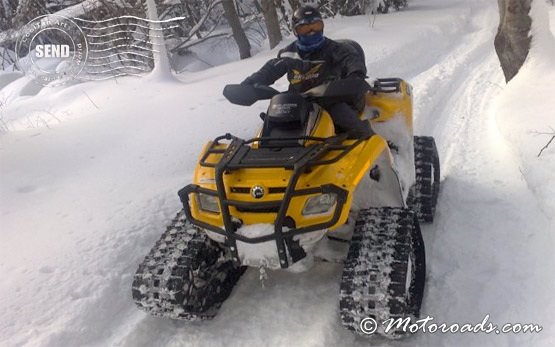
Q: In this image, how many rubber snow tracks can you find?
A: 3